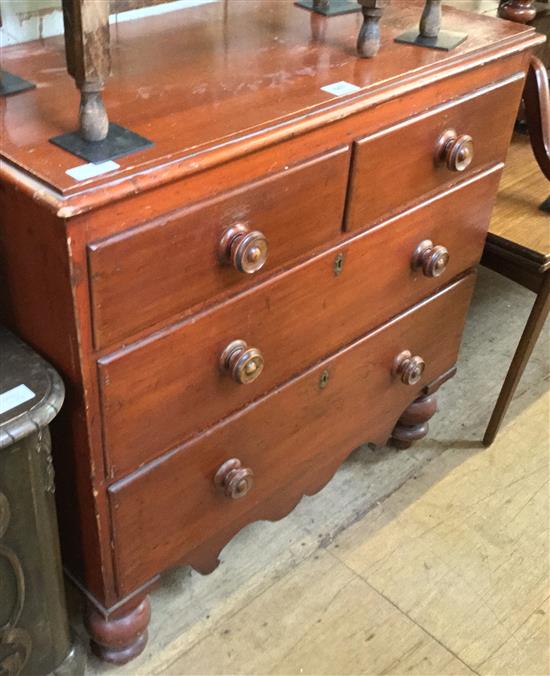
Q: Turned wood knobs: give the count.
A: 6